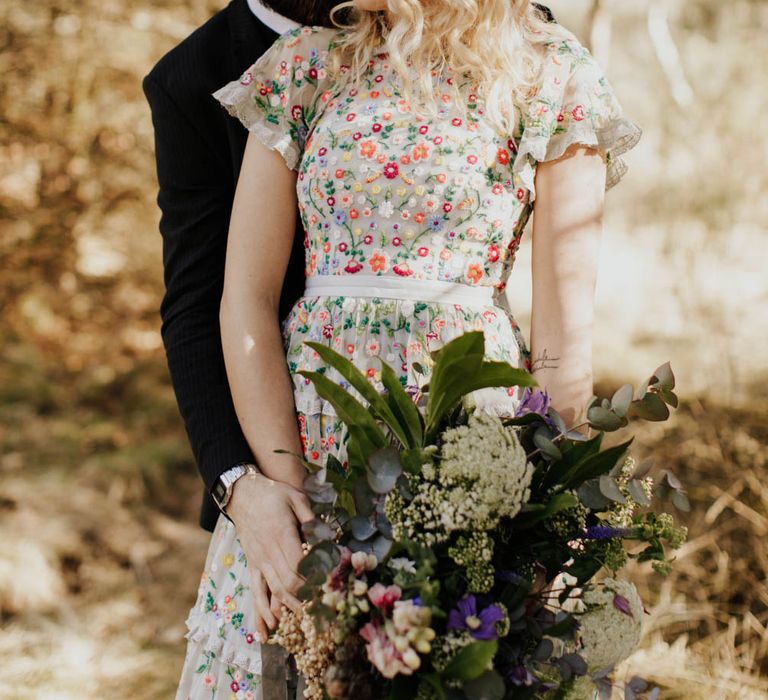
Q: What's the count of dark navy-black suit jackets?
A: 1